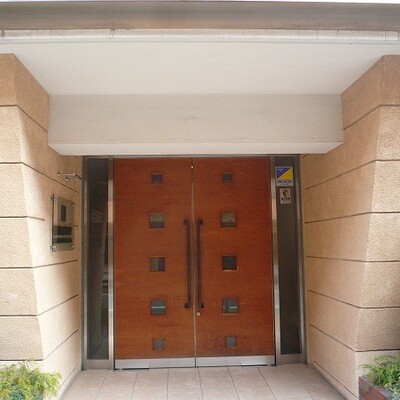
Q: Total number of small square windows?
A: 10